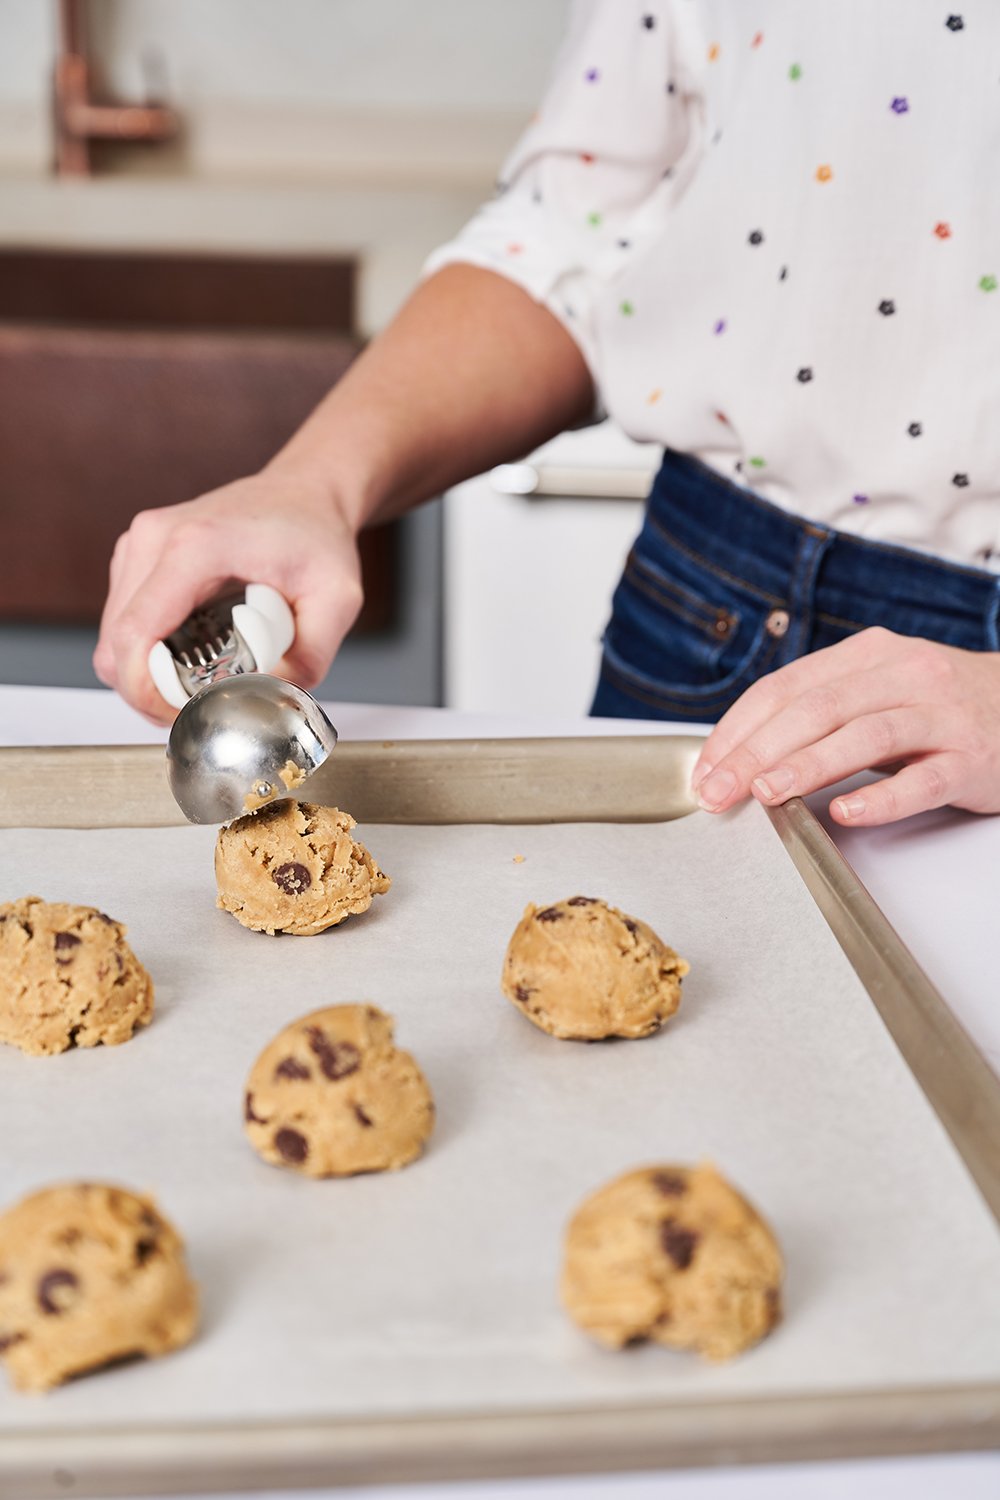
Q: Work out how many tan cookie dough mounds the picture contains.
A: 6